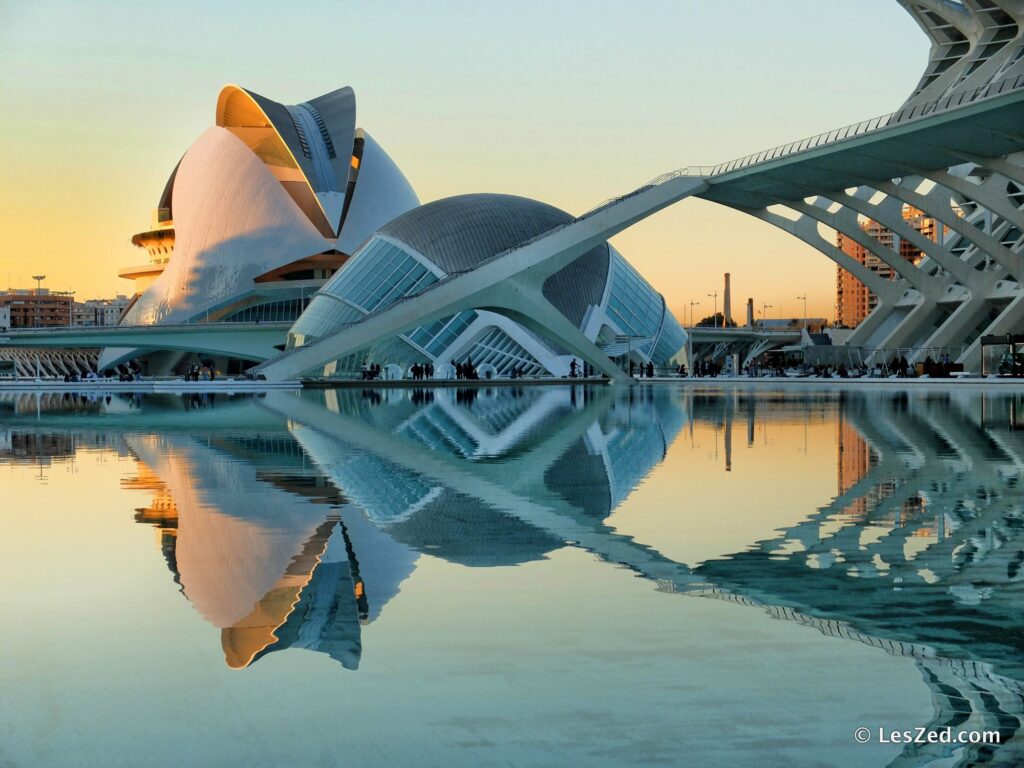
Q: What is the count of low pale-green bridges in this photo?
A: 1